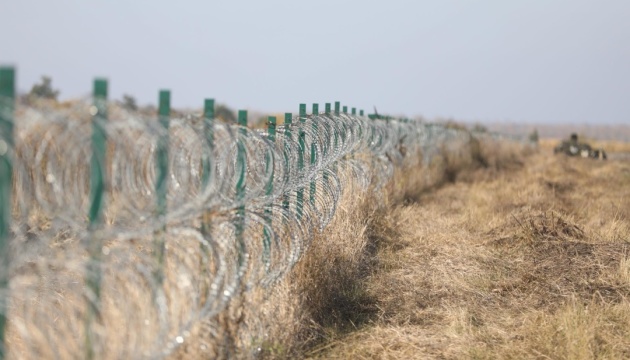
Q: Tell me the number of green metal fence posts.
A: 14